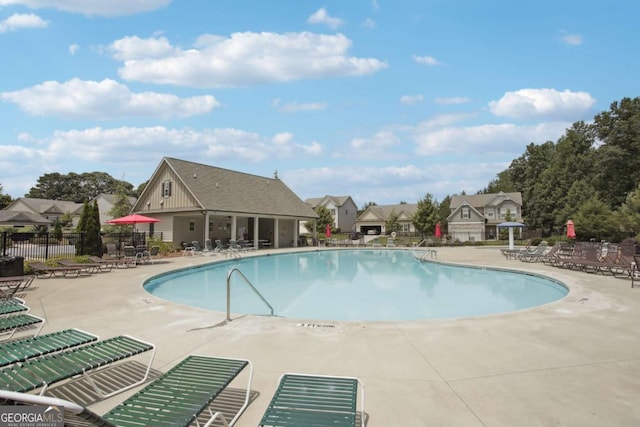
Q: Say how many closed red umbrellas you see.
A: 3